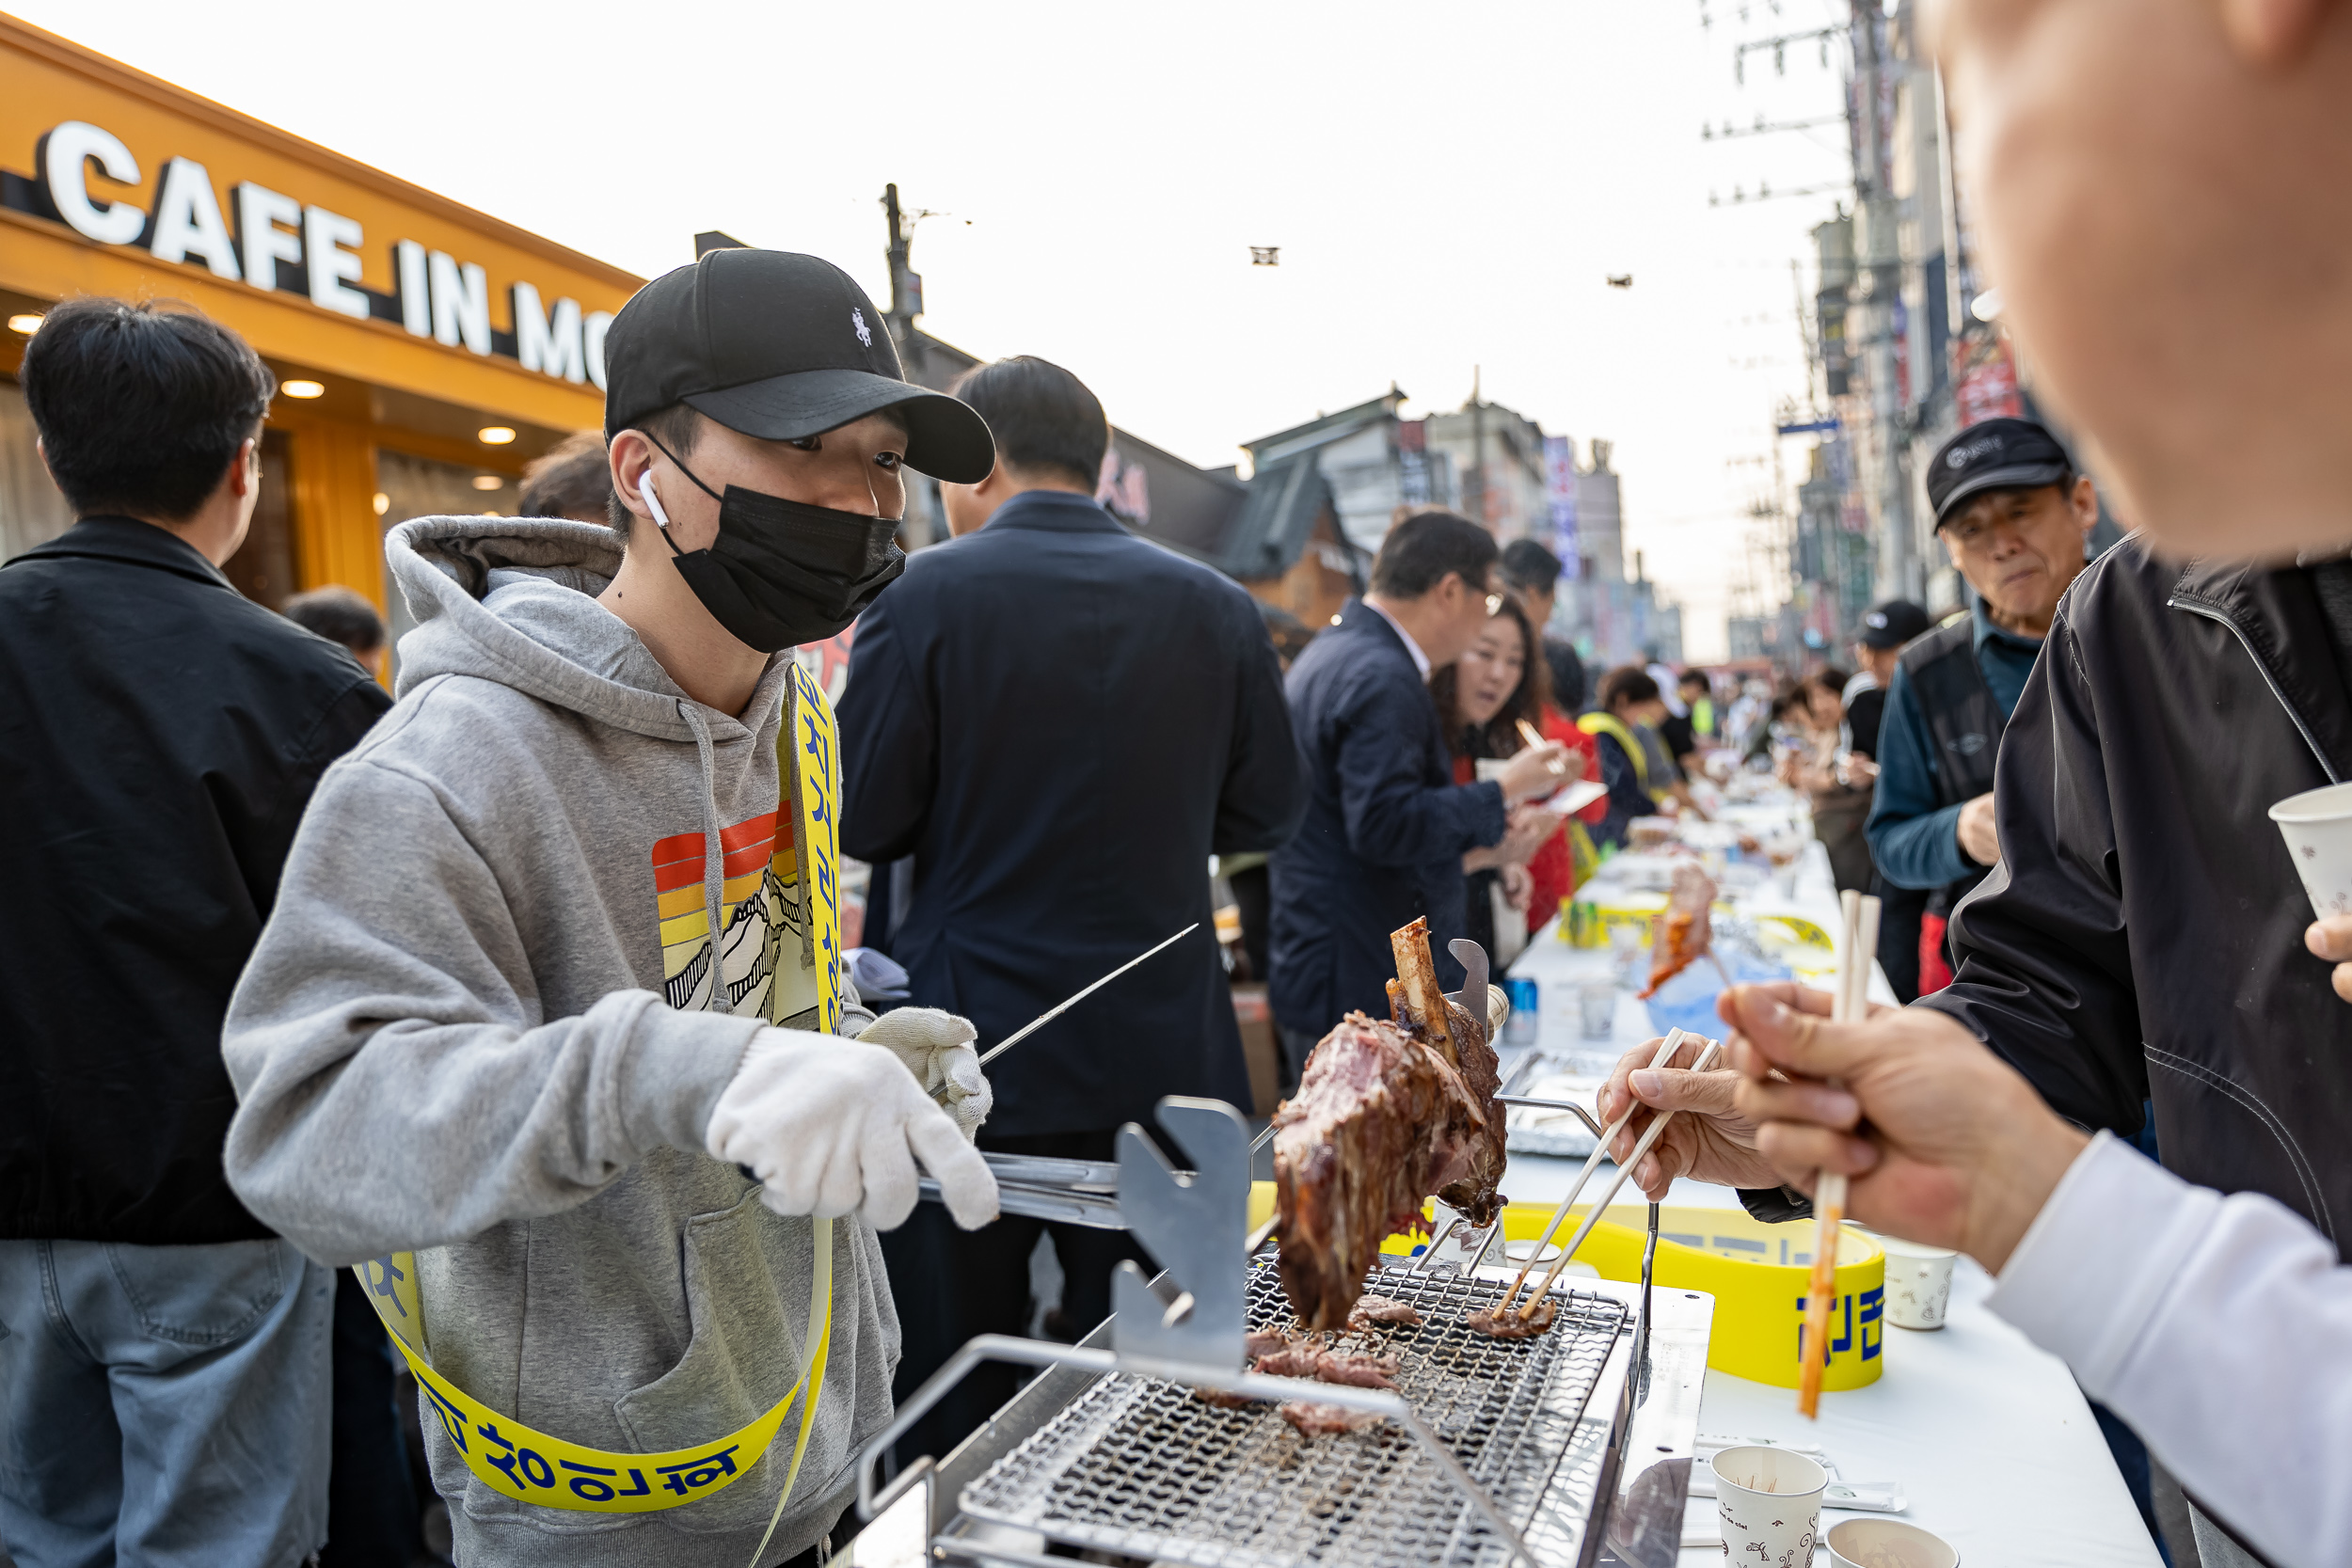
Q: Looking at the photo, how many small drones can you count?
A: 2